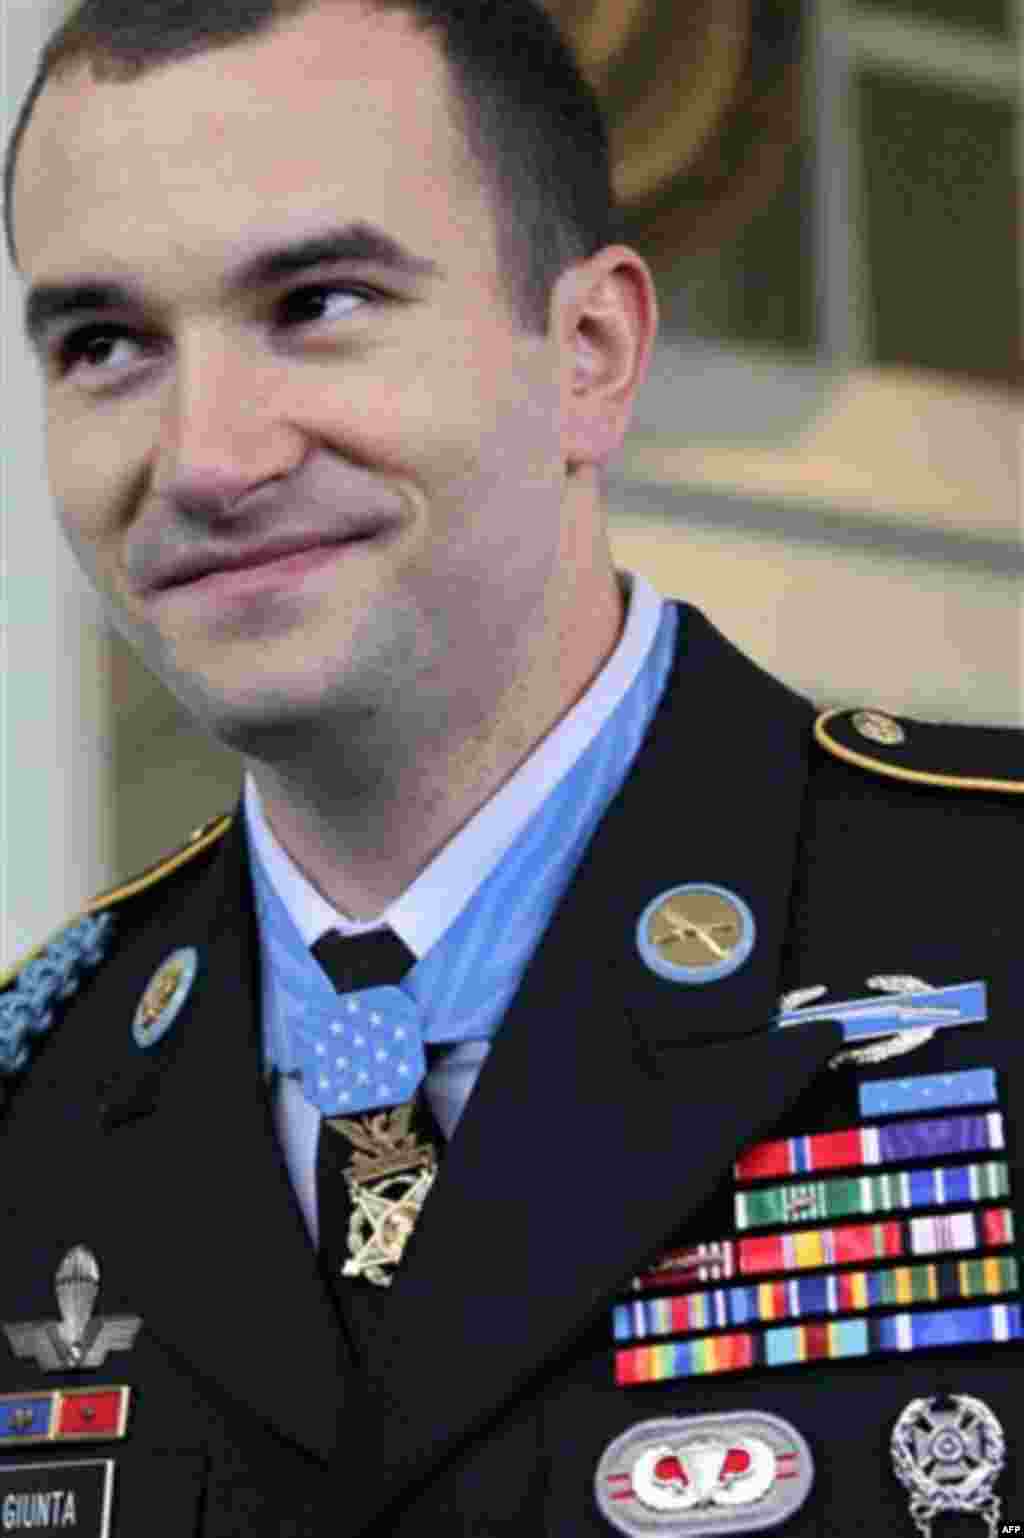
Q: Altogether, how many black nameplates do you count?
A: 1